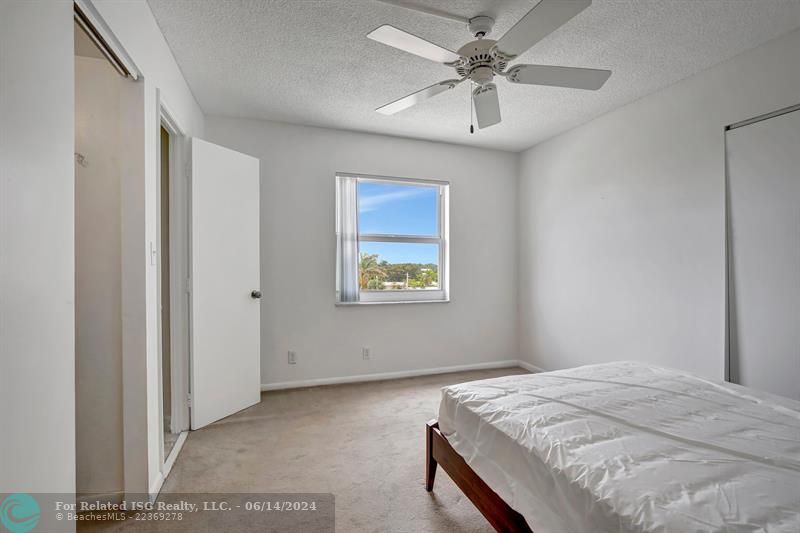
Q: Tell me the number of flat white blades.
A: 5